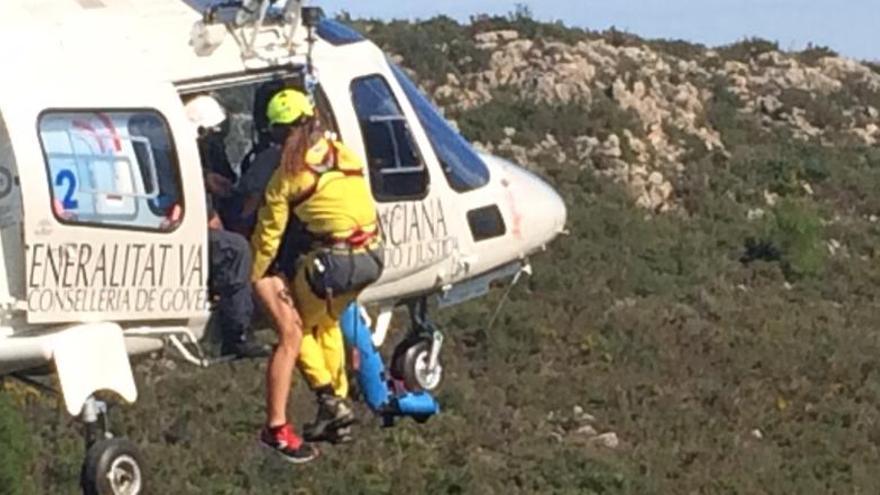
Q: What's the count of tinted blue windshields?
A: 1